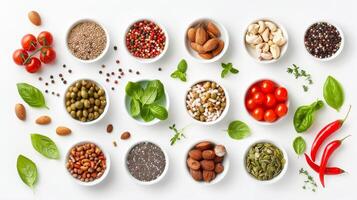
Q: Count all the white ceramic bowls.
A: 13